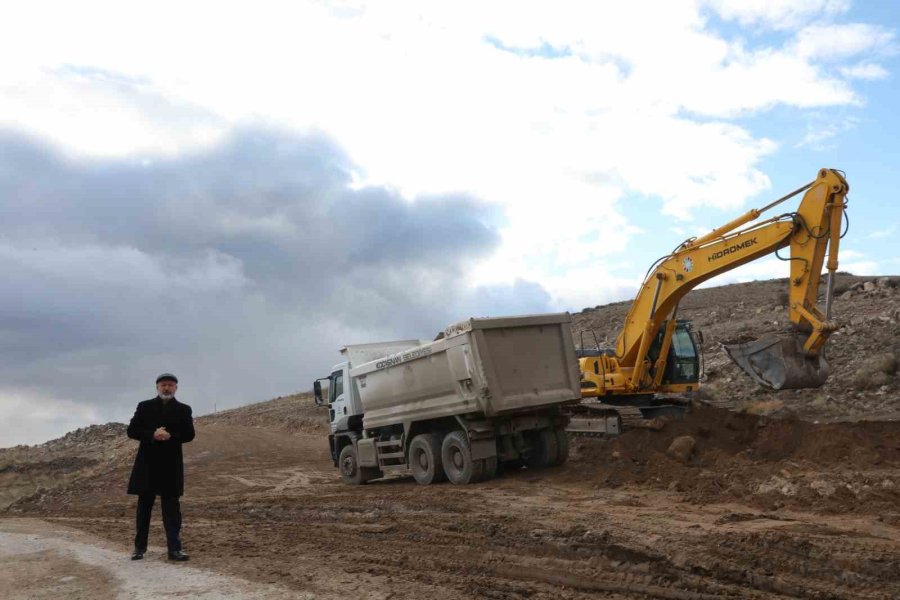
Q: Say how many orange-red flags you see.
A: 0